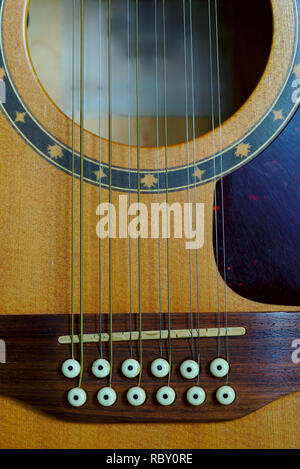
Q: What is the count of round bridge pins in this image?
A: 12